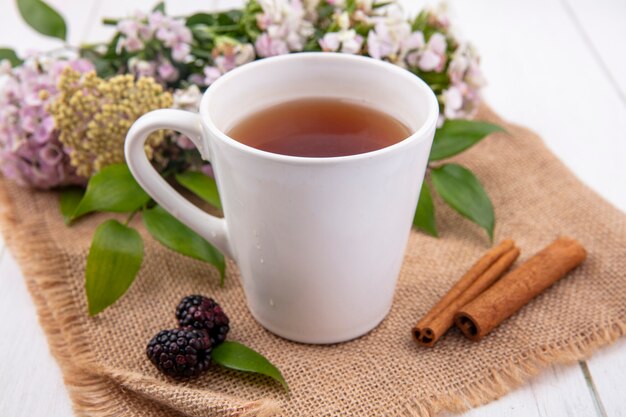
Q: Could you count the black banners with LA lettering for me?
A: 0